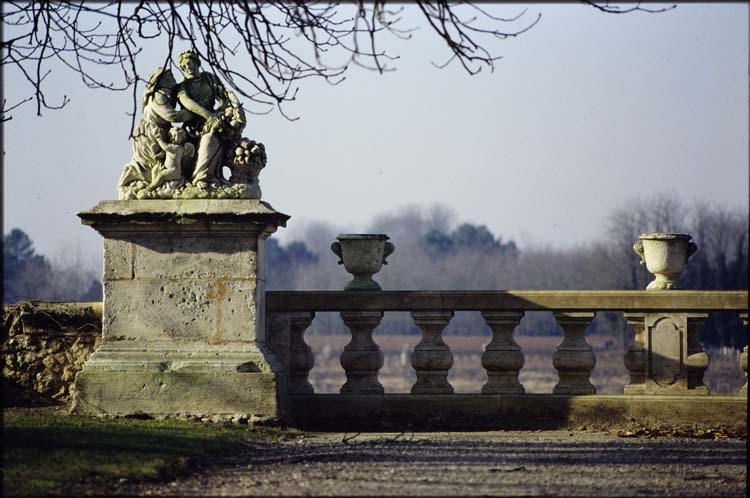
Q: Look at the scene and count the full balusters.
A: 4